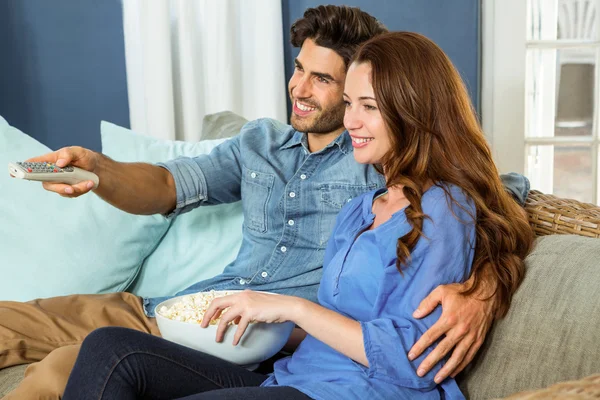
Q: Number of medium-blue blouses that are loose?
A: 1